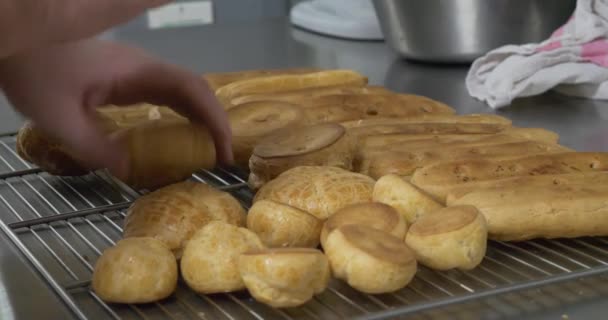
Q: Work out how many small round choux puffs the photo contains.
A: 8